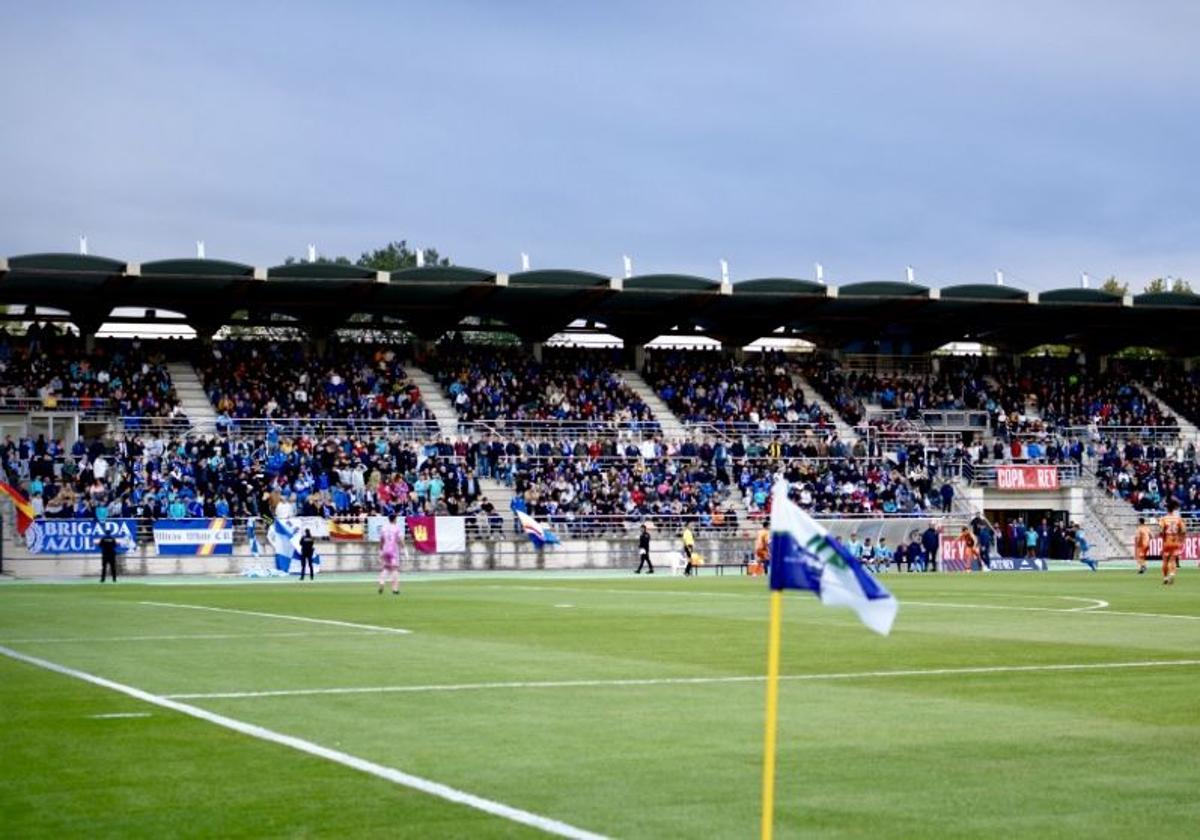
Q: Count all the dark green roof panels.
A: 11